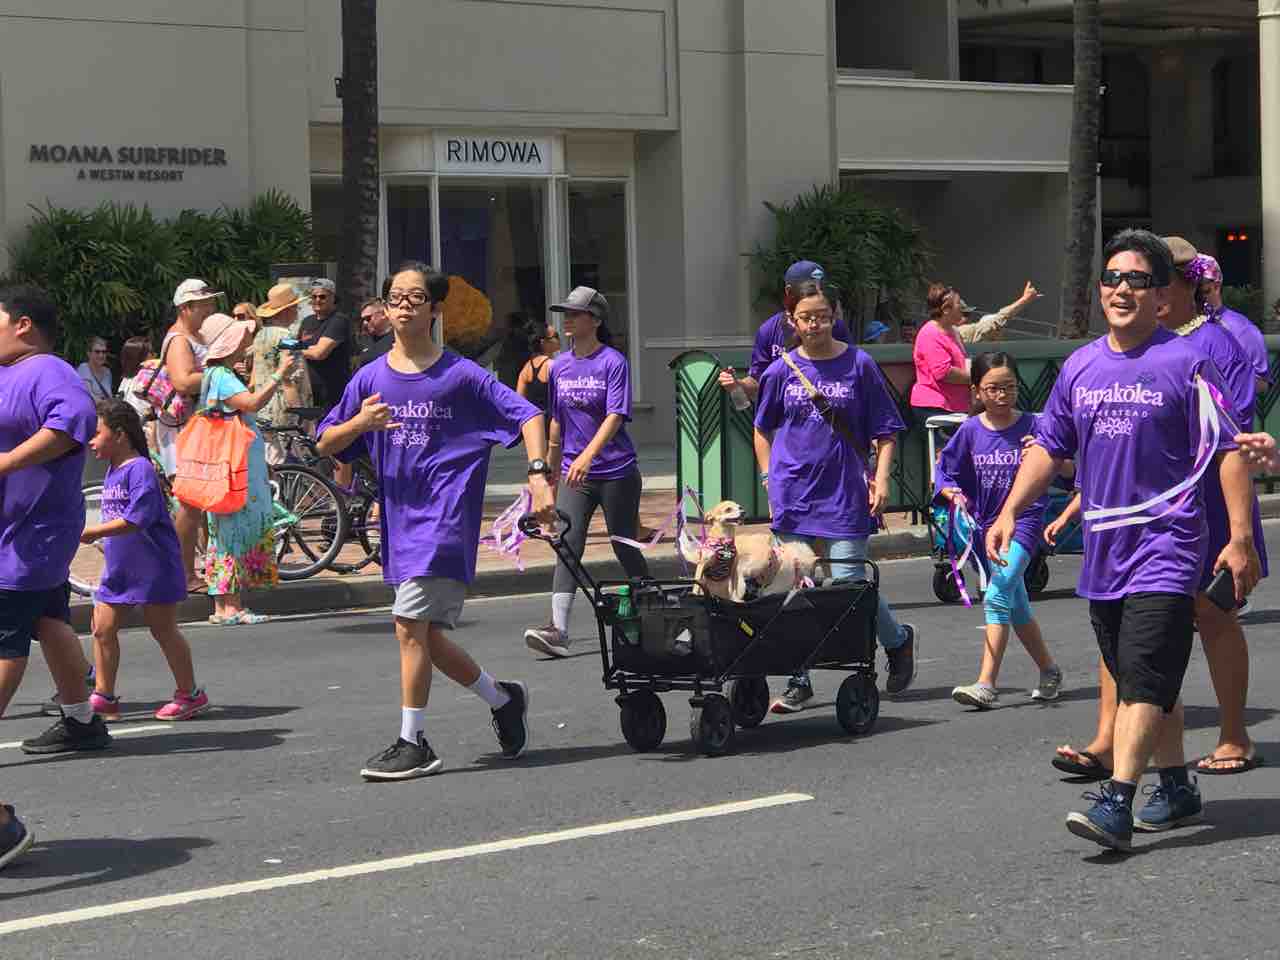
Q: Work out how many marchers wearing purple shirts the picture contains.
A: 10